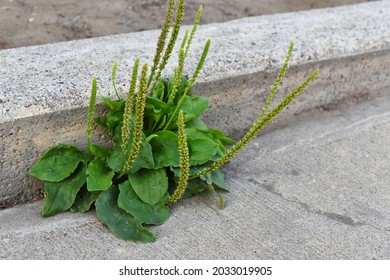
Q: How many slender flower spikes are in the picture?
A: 12